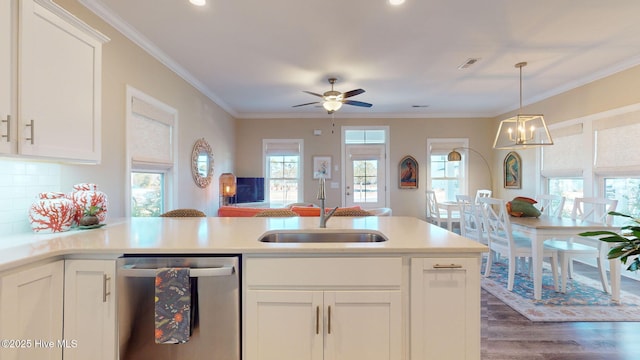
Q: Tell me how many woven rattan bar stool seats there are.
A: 3